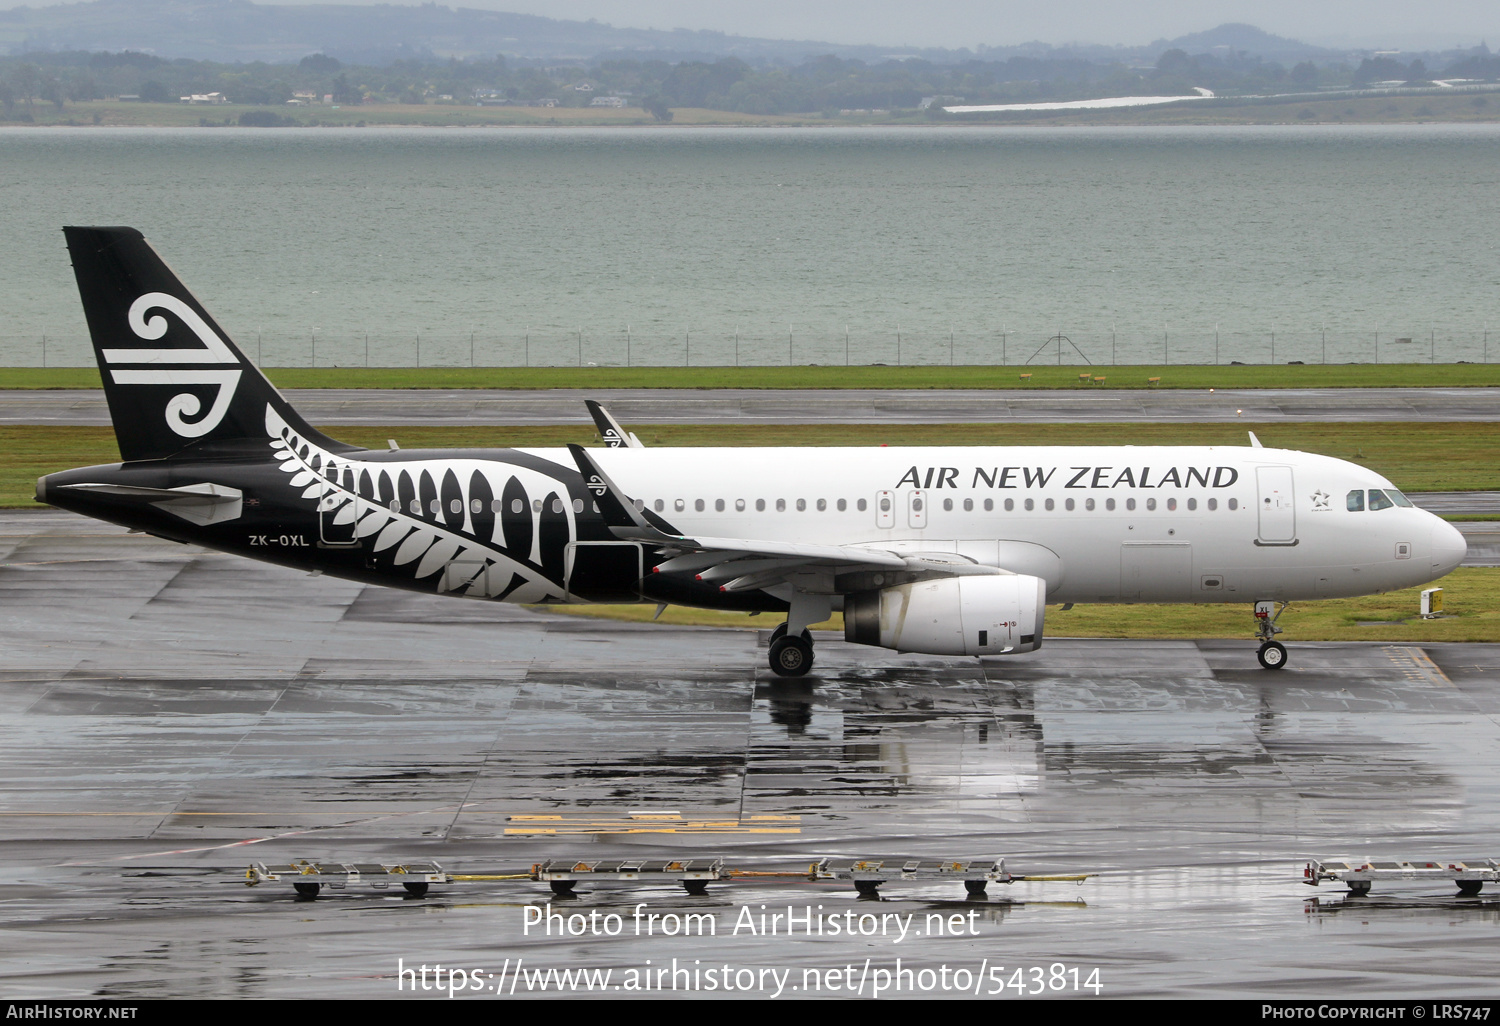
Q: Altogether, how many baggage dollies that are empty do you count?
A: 4